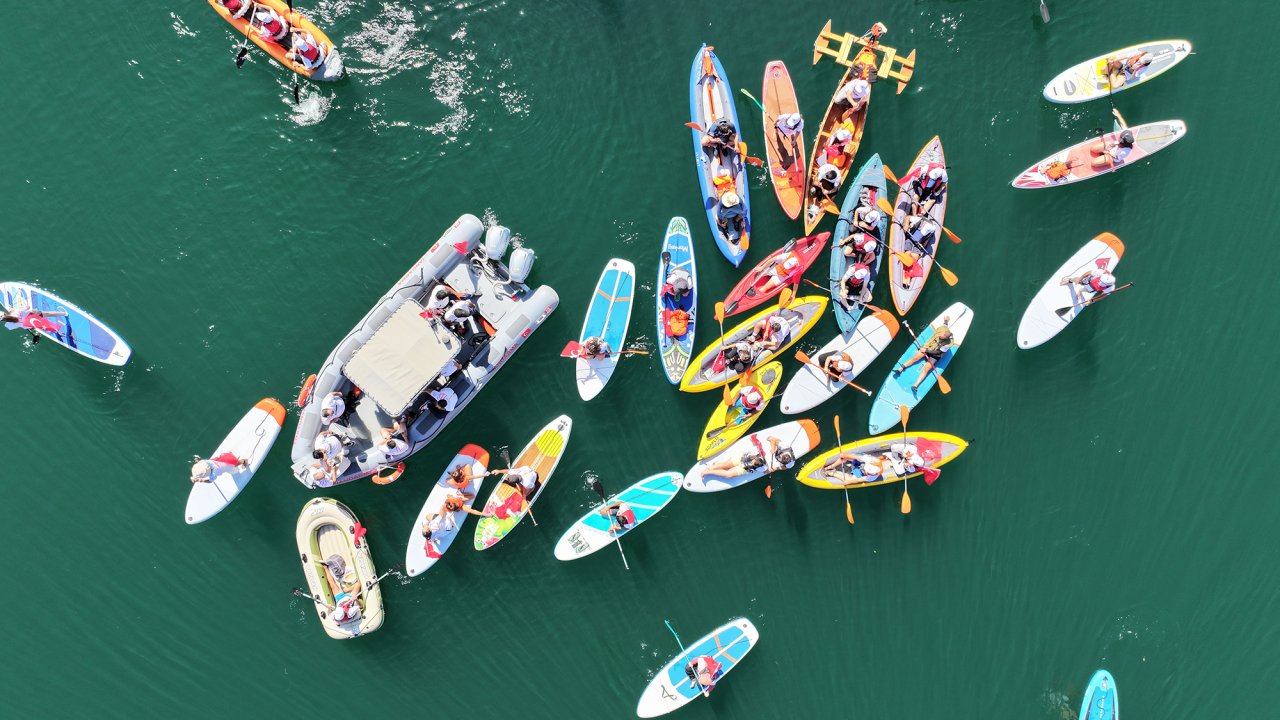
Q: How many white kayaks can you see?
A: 5